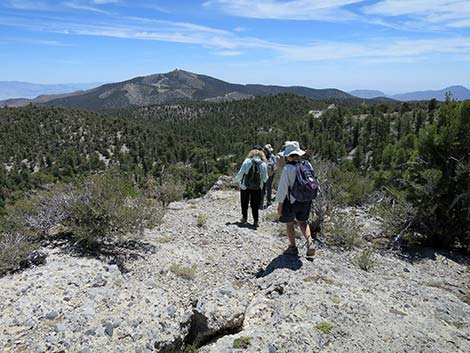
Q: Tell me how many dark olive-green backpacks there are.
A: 1